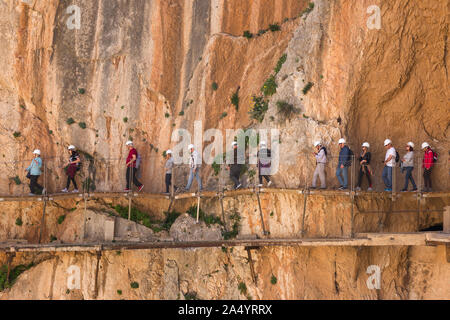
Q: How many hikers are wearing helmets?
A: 13